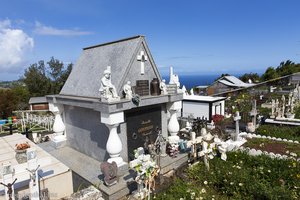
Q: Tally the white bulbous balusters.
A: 3